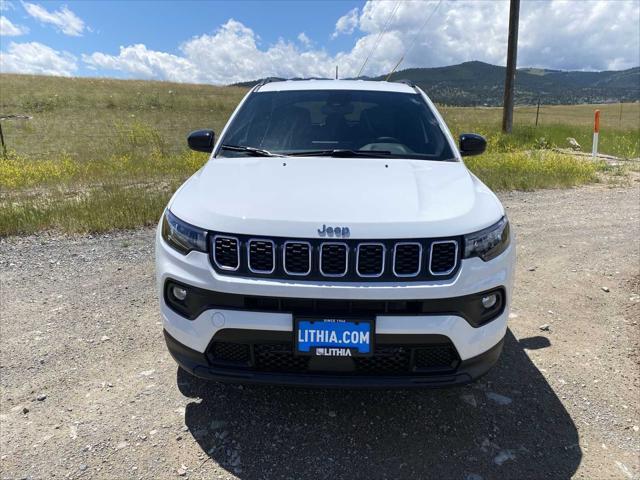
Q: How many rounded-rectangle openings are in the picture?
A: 7